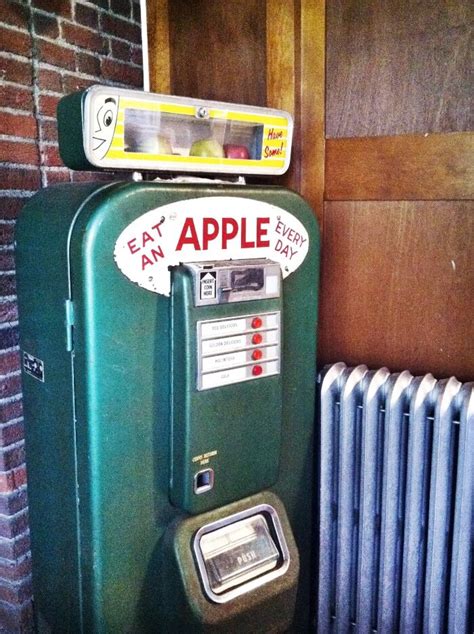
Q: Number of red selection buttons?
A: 4